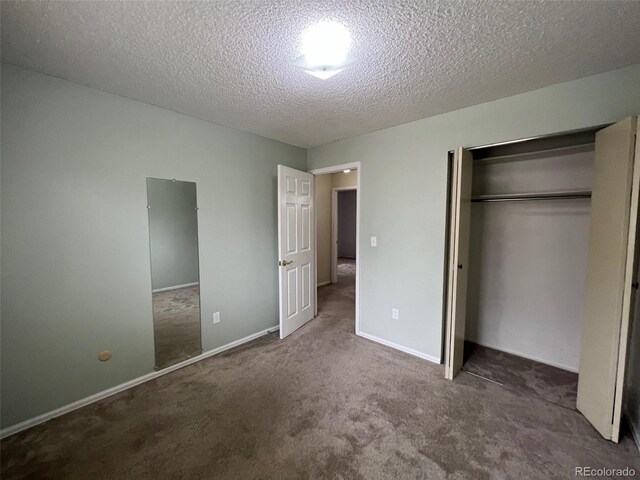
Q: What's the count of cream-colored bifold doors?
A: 2